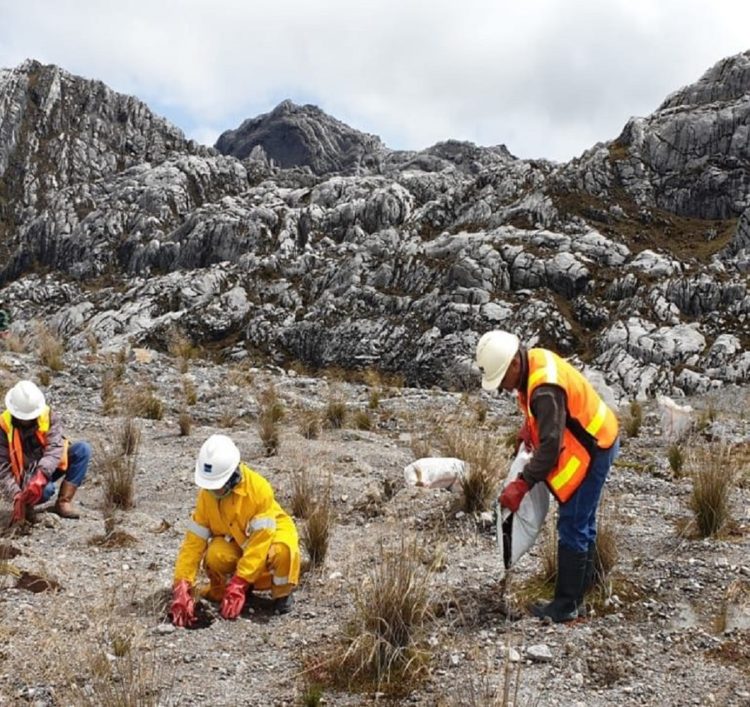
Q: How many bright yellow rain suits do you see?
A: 1